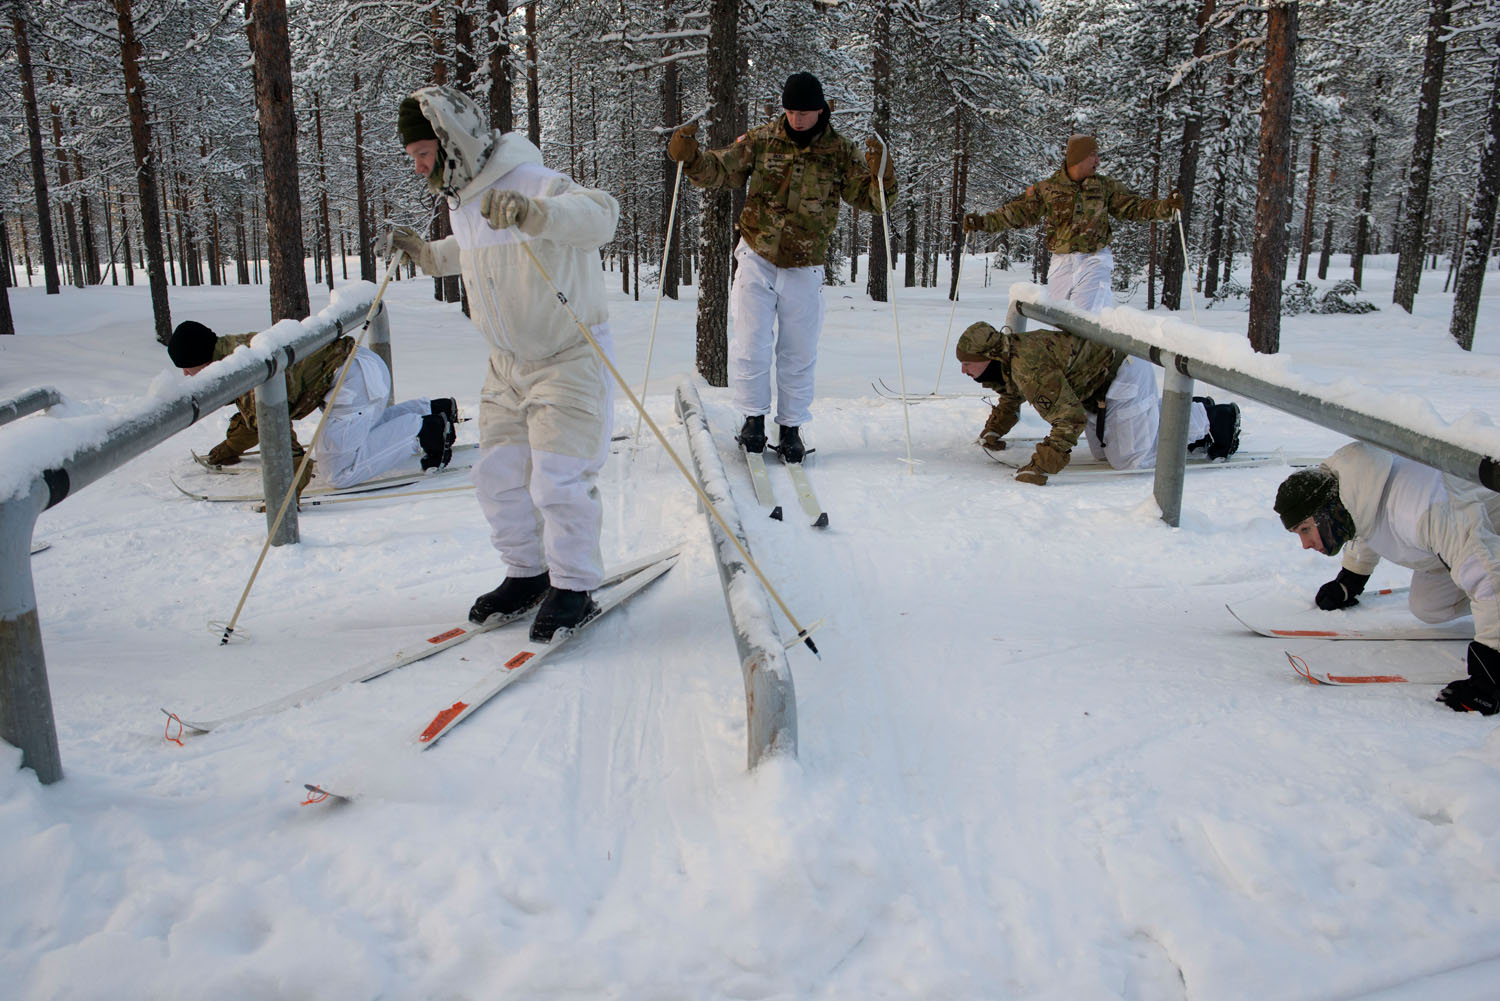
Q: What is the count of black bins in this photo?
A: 0